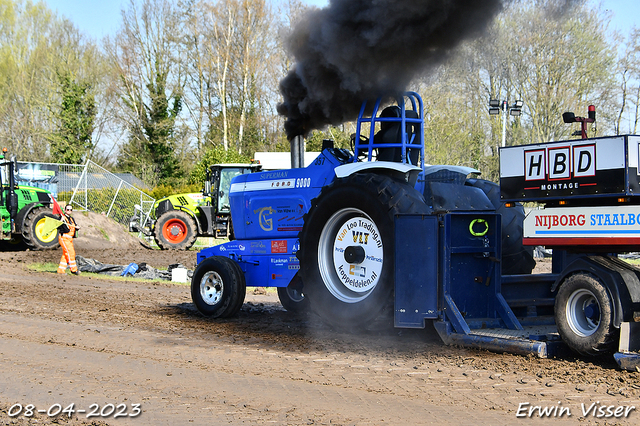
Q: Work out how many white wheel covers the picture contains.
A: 1